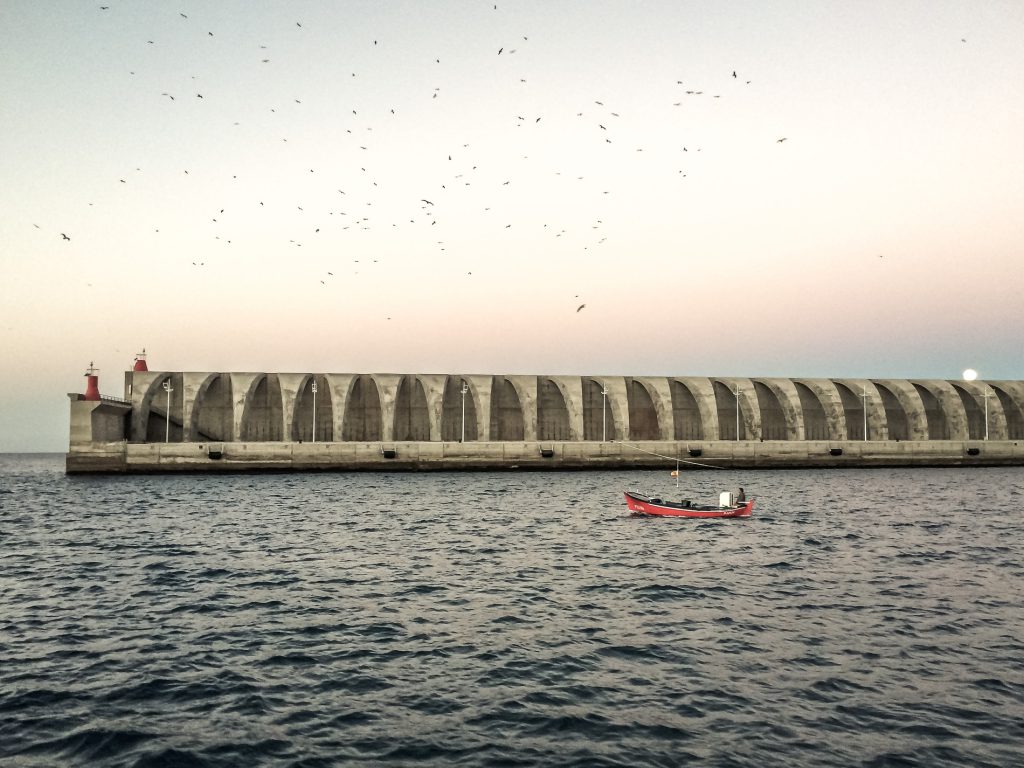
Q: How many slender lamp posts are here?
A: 7